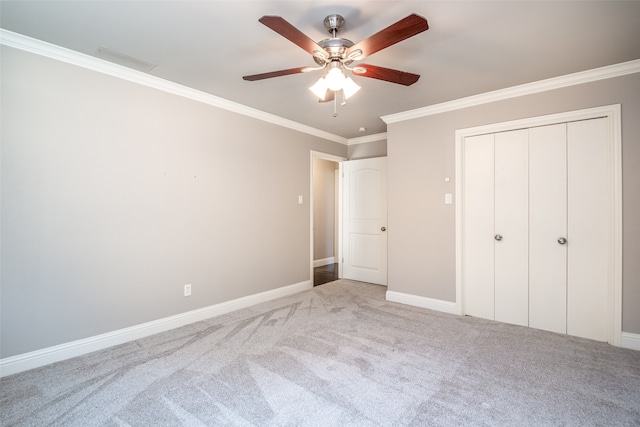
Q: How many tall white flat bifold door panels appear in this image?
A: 4